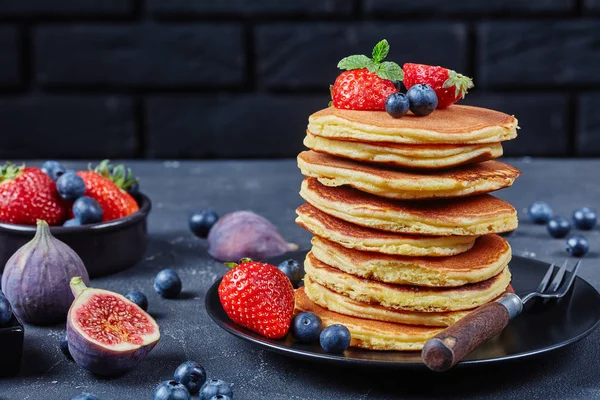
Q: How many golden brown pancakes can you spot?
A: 9